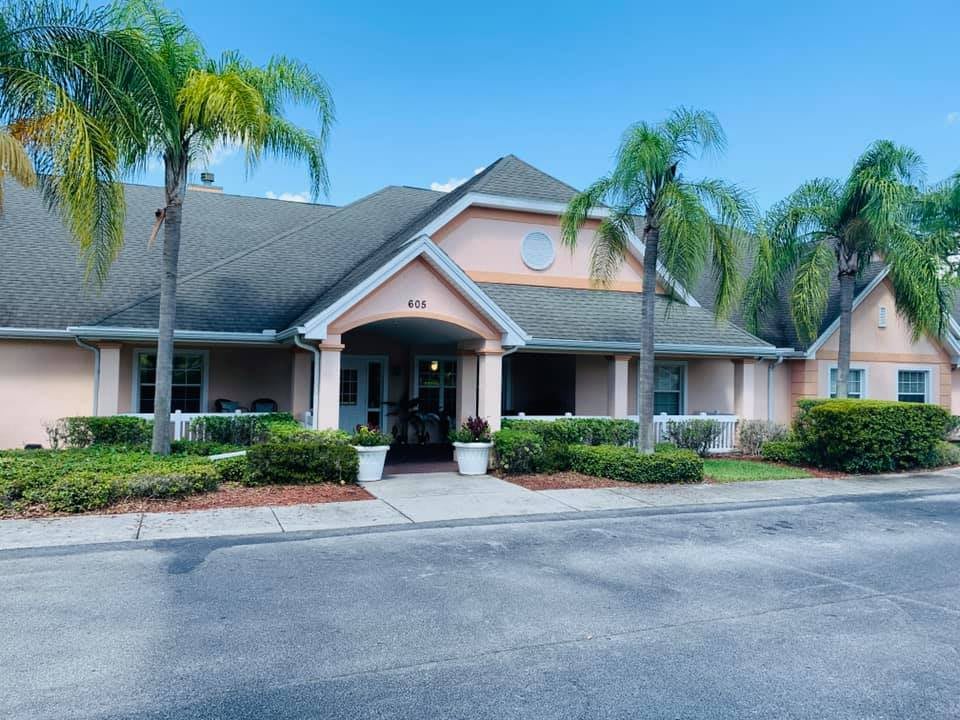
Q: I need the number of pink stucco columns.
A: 7